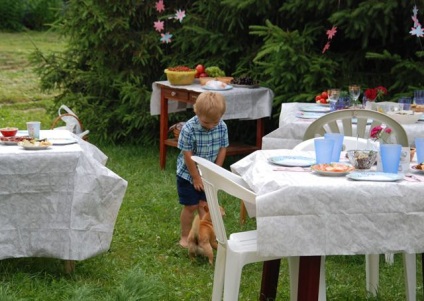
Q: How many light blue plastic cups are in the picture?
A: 4